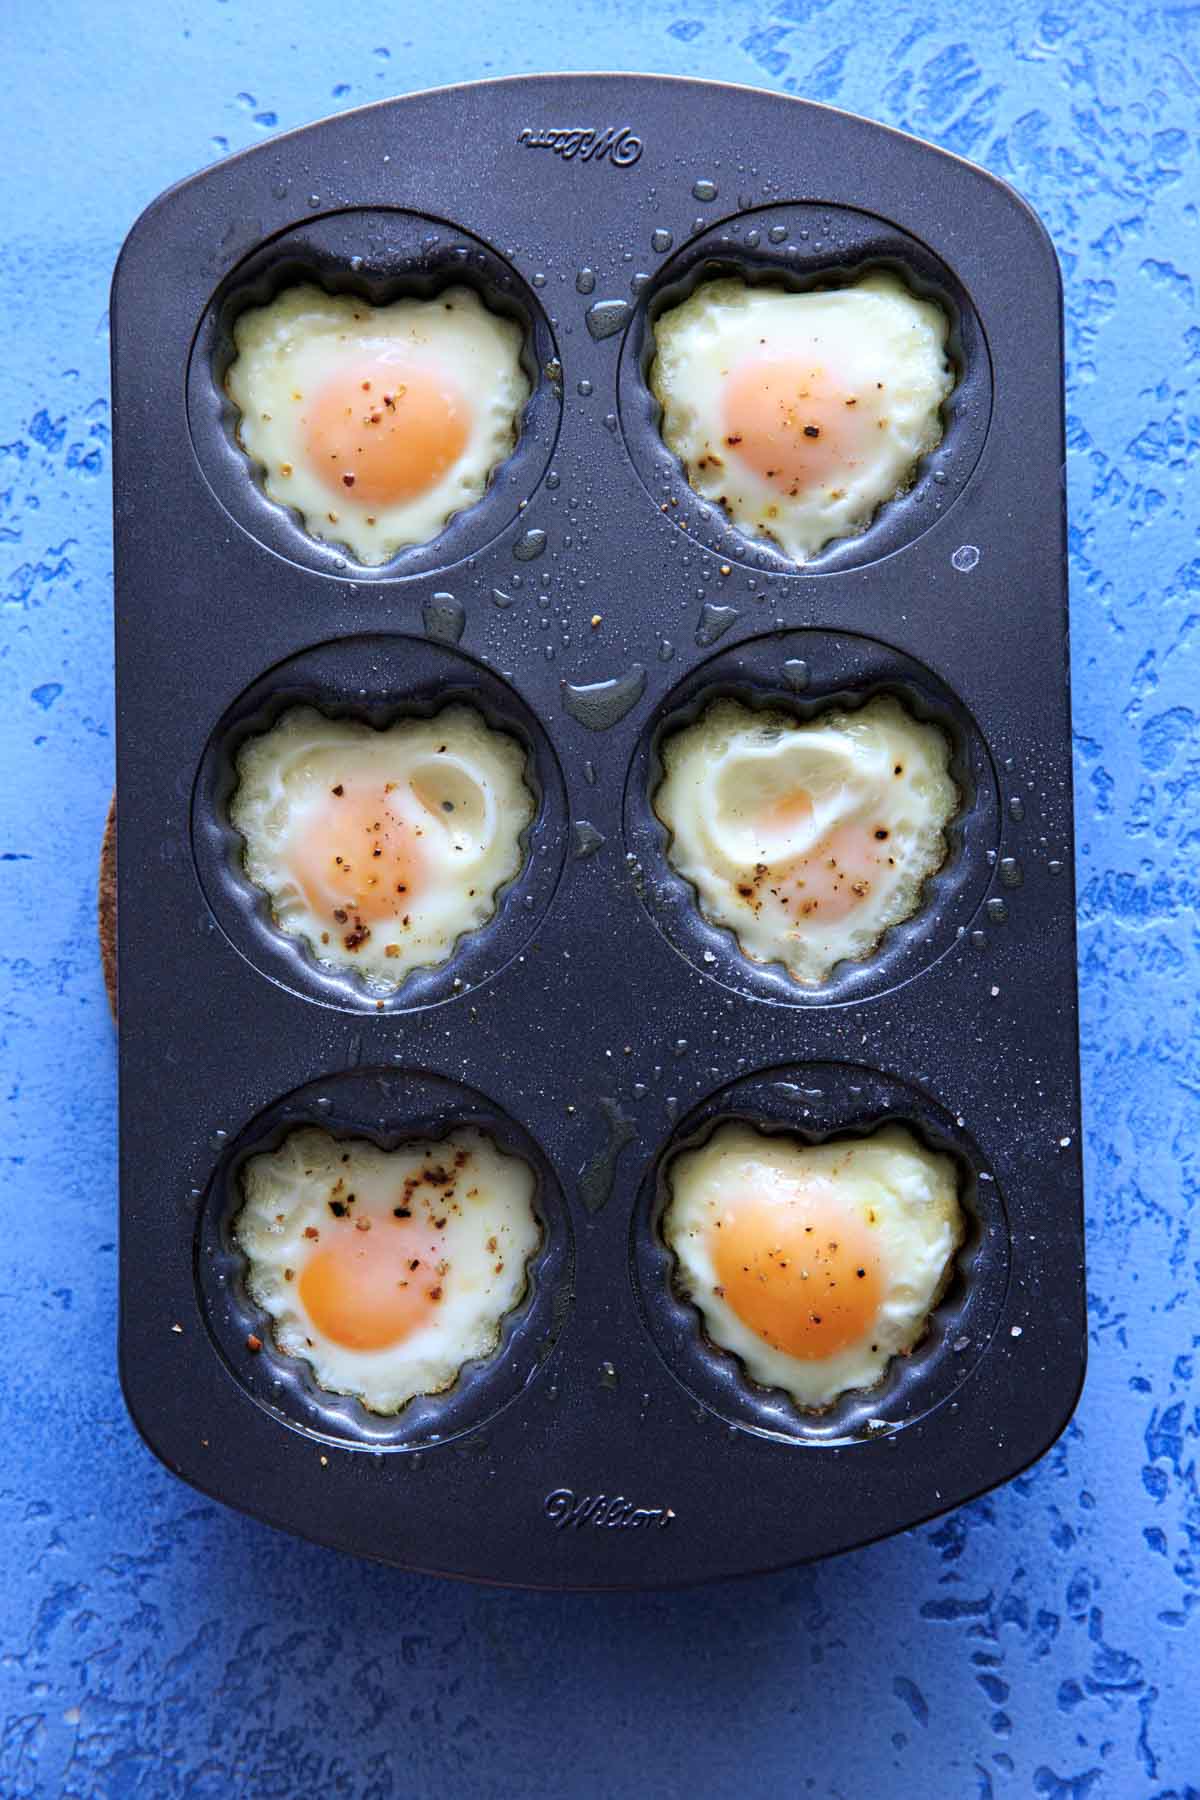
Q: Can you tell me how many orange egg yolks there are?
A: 6